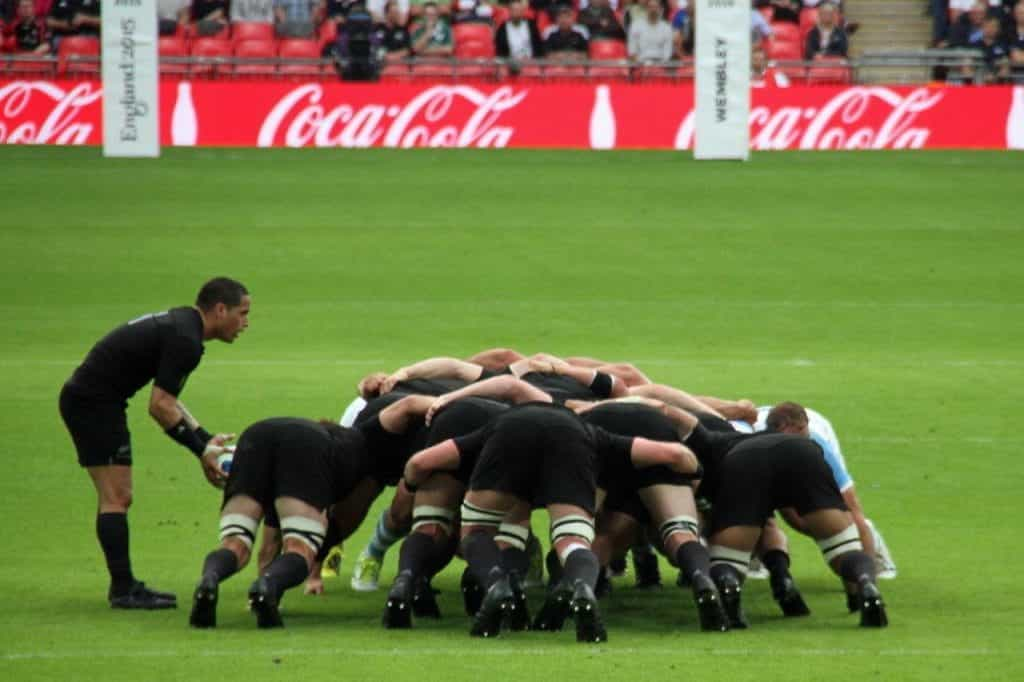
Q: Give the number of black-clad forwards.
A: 8